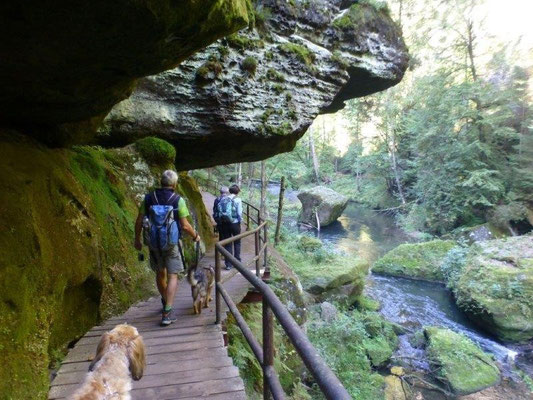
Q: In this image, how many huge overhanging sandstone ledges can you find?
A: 2